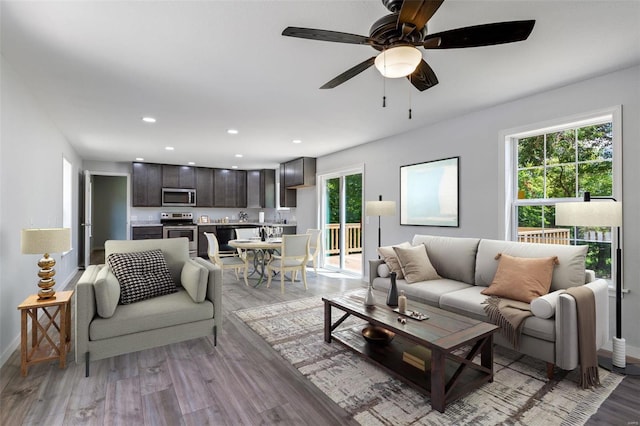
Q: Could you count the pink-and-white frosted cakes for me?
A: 0